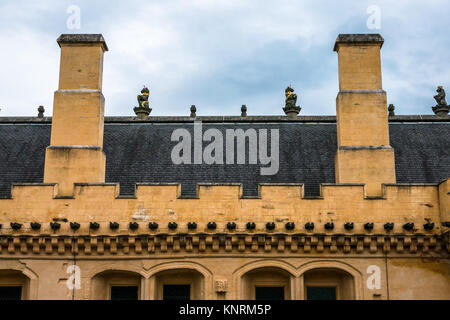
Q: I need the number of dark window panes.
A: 5